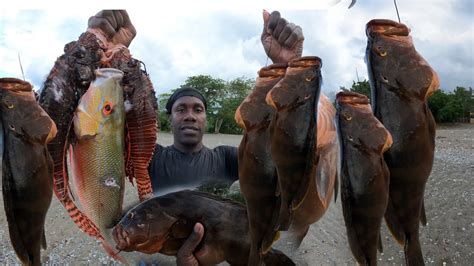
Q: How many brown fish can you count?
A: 6